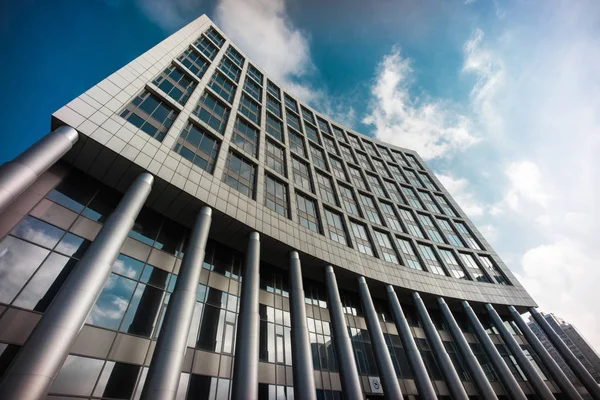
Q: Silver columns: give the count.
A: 14